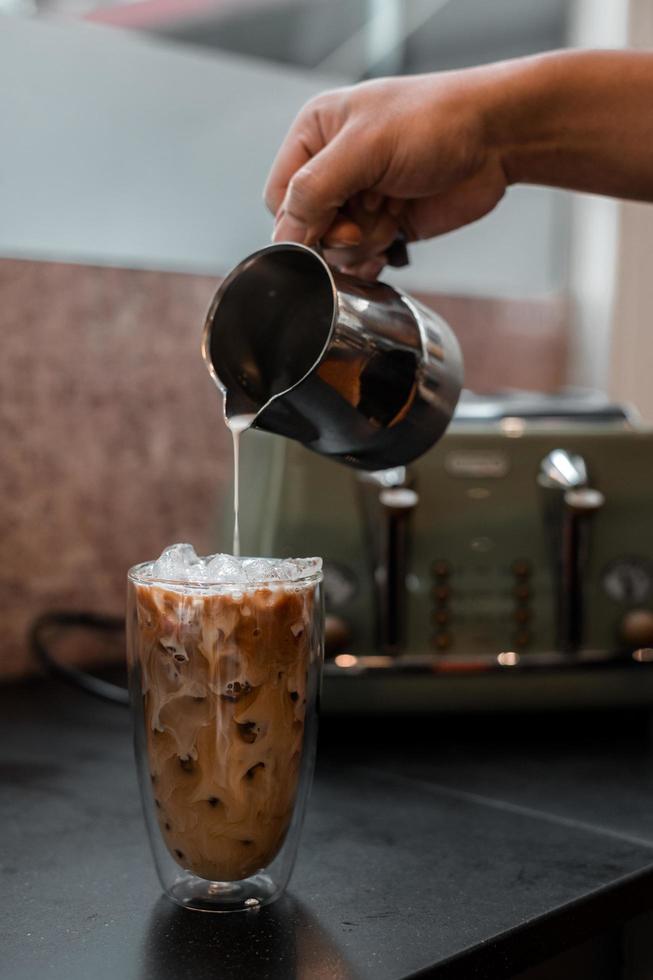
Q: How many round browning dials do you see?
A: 2